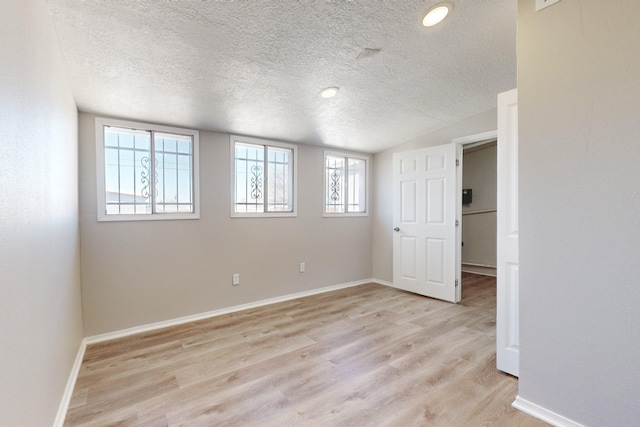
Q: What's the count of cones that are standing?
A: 0